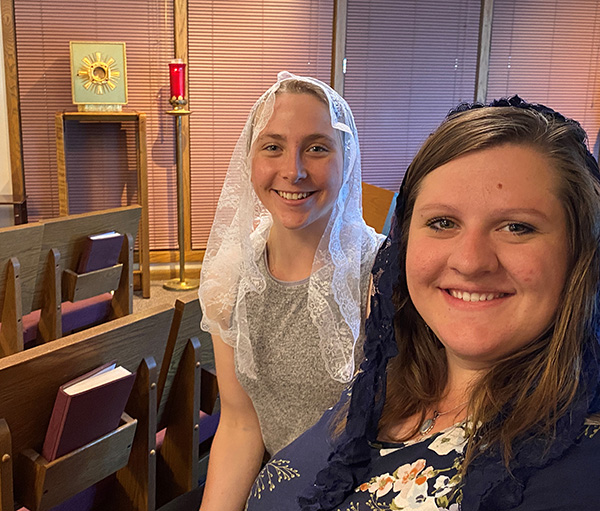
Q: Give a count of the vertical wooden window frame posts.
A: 4